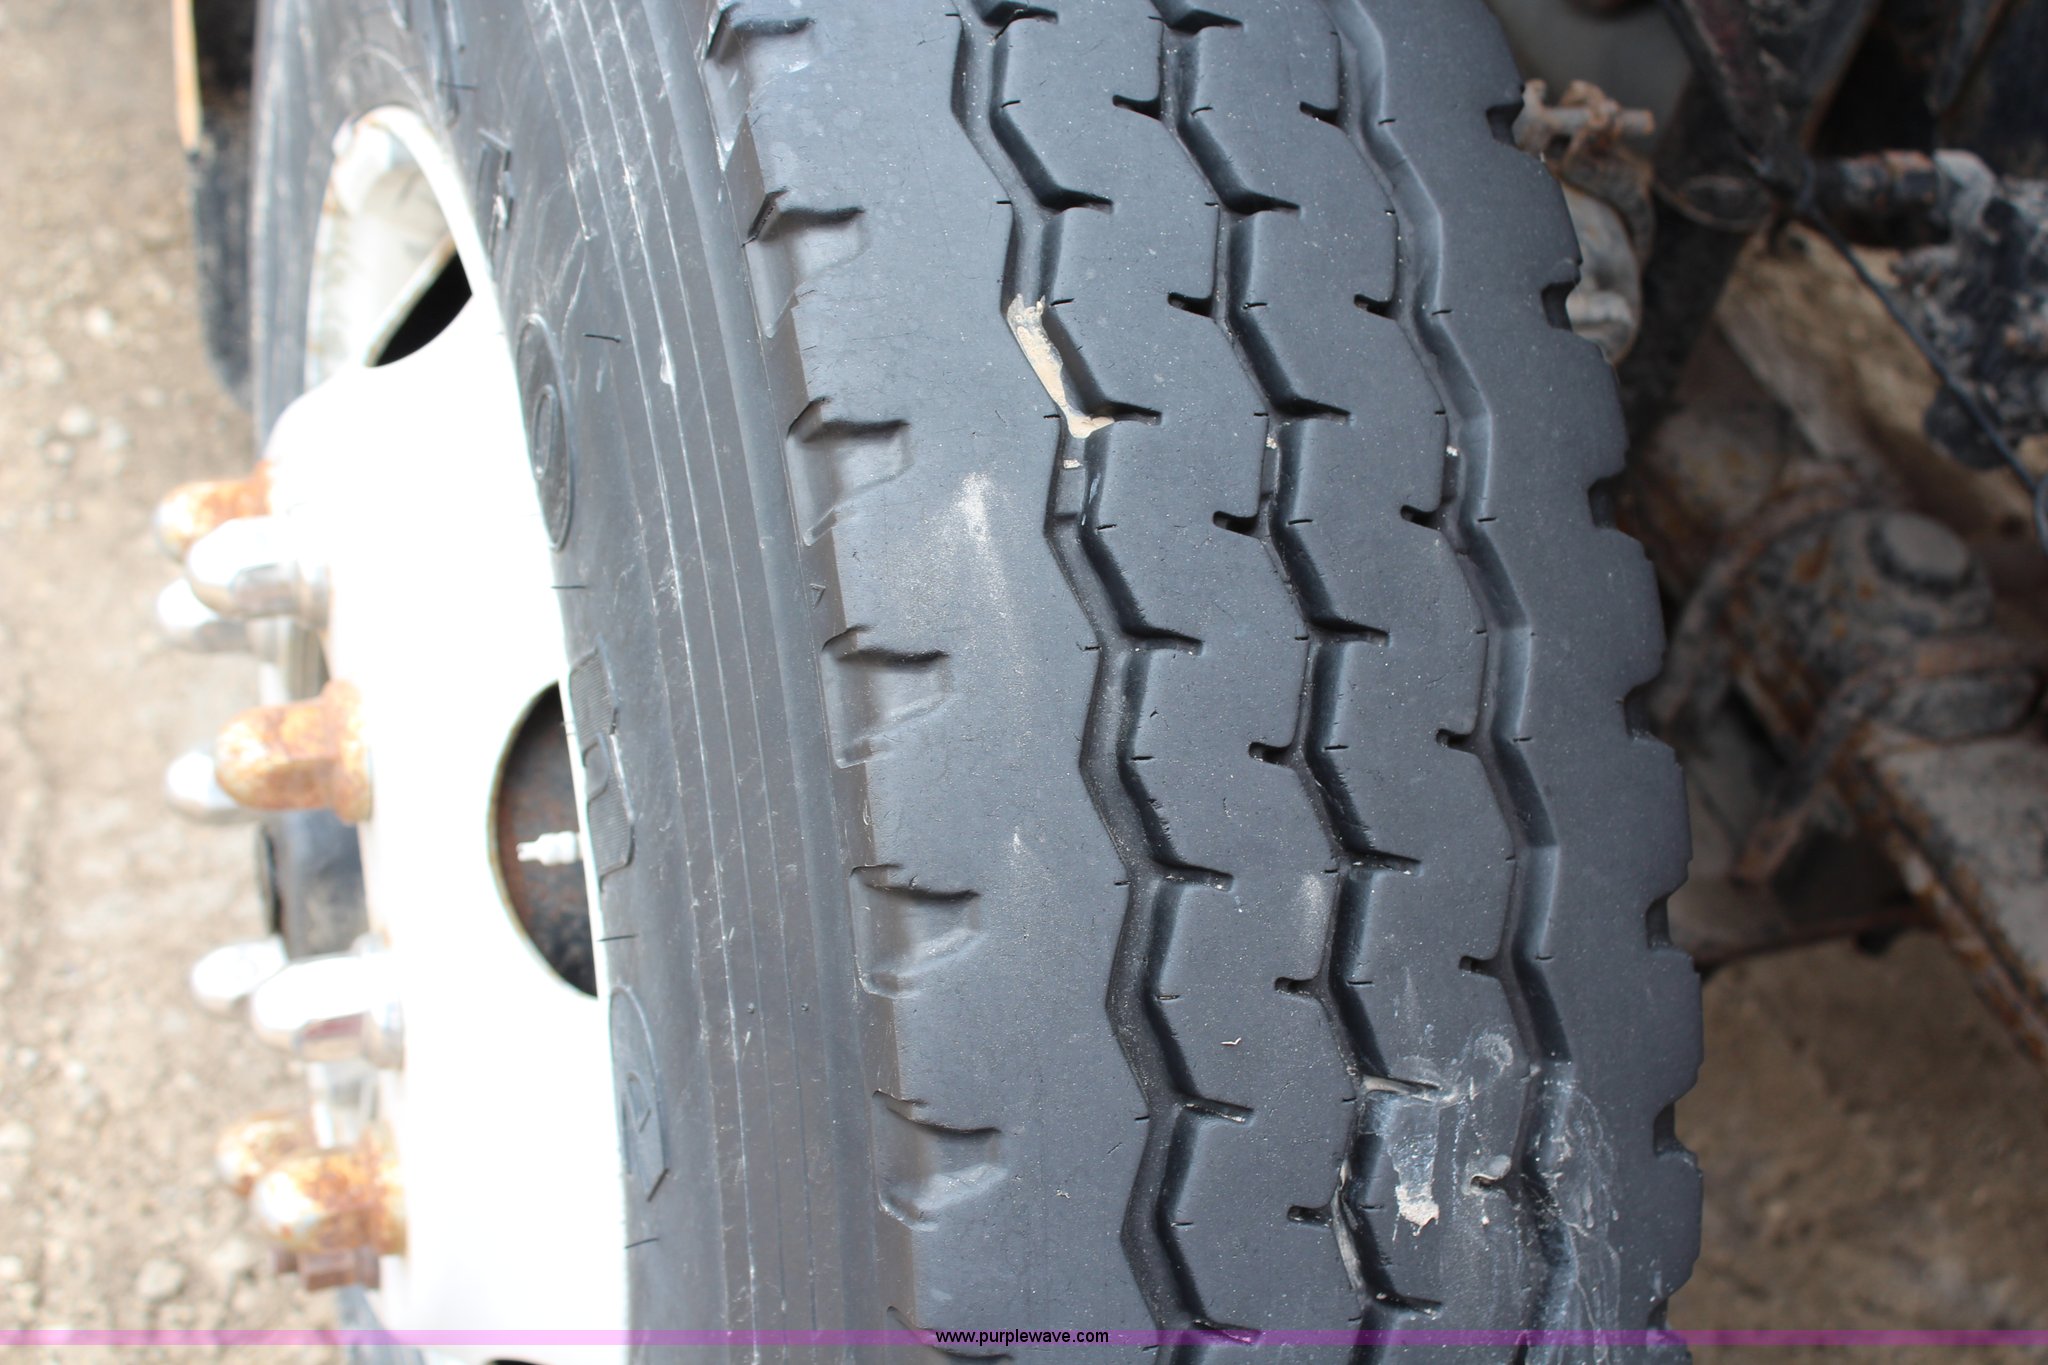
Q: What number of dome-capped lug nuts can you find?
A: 9